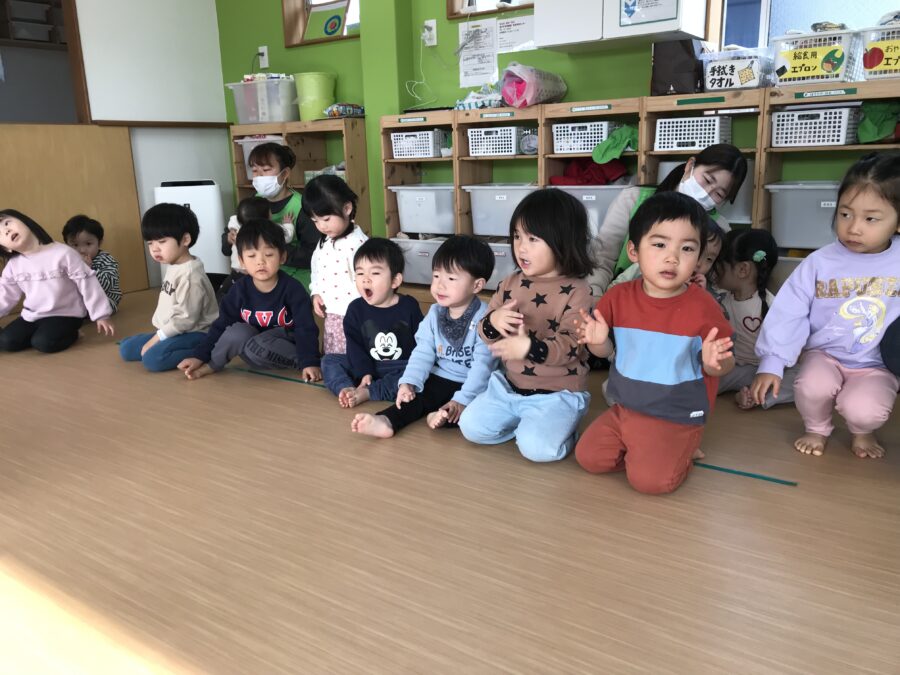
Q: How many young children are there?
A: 13